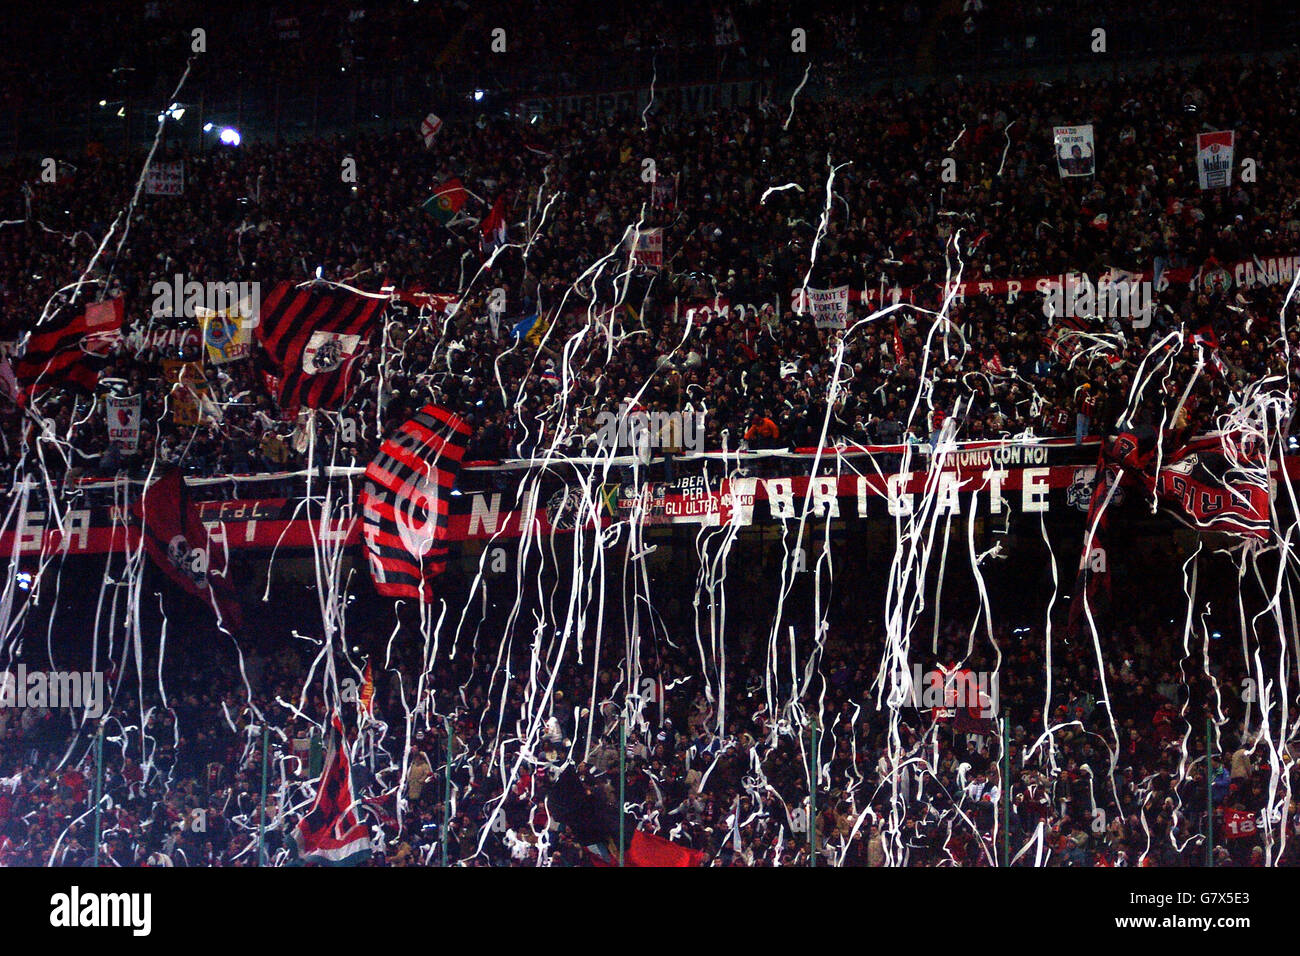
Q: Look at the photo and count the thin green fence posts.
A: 7